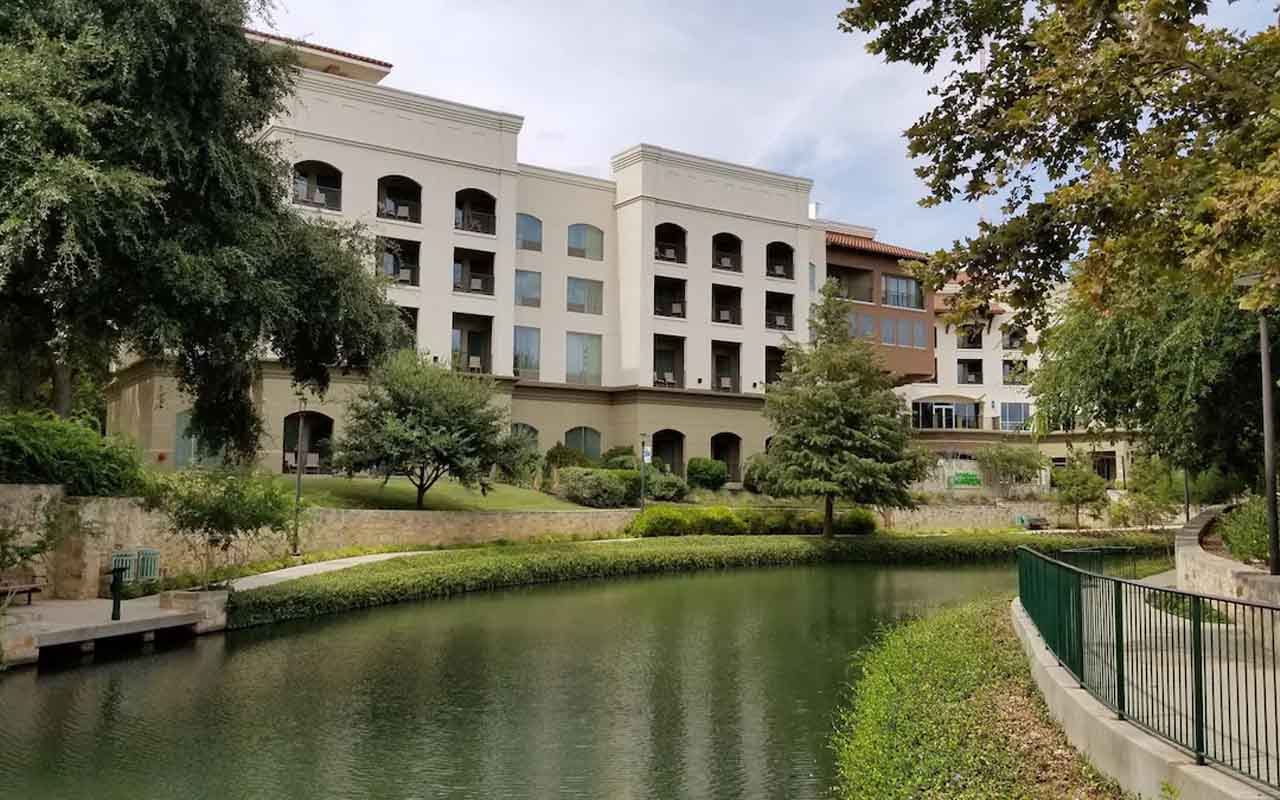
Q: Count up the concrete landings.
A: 1